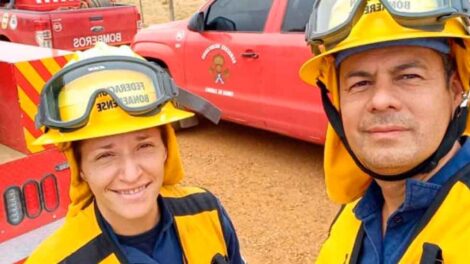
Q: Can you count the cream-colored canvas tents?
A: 0